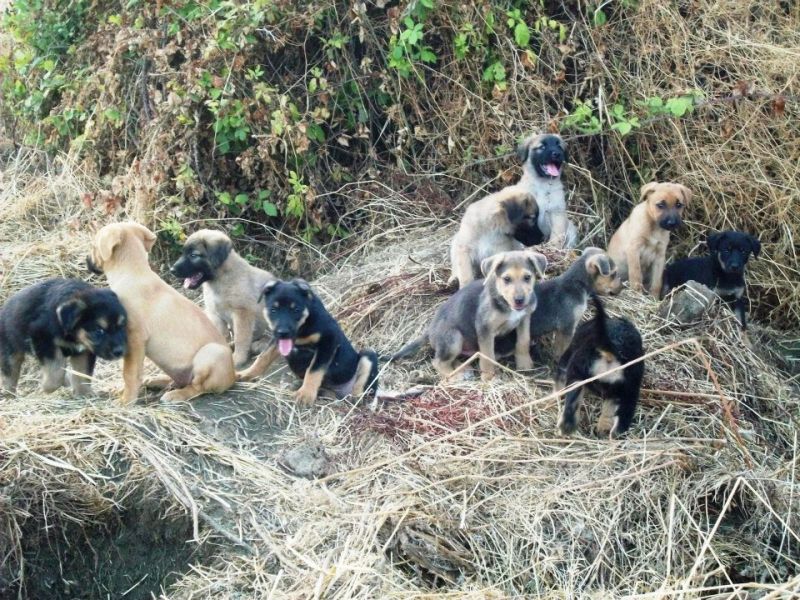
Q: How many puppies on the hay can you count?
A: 11